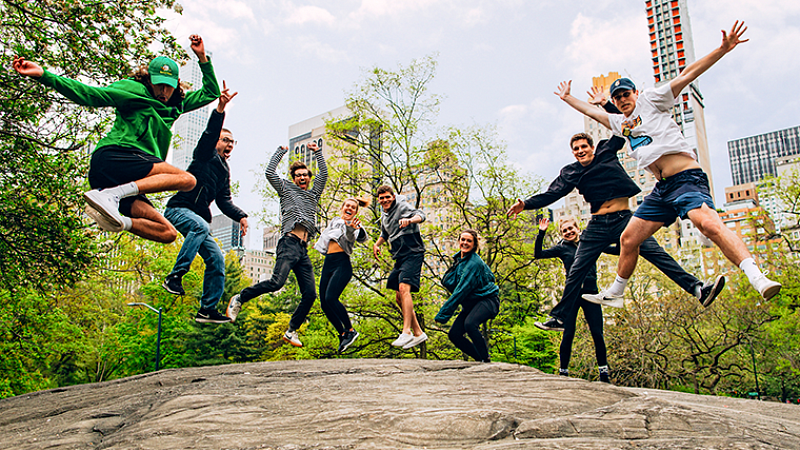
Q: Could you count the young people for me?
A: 9